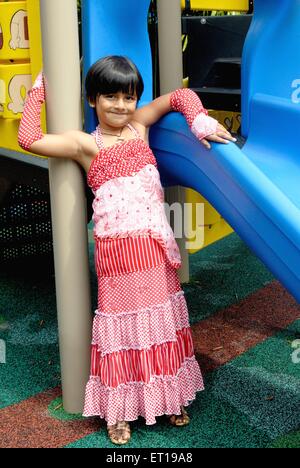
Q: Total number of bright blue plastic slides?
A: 1